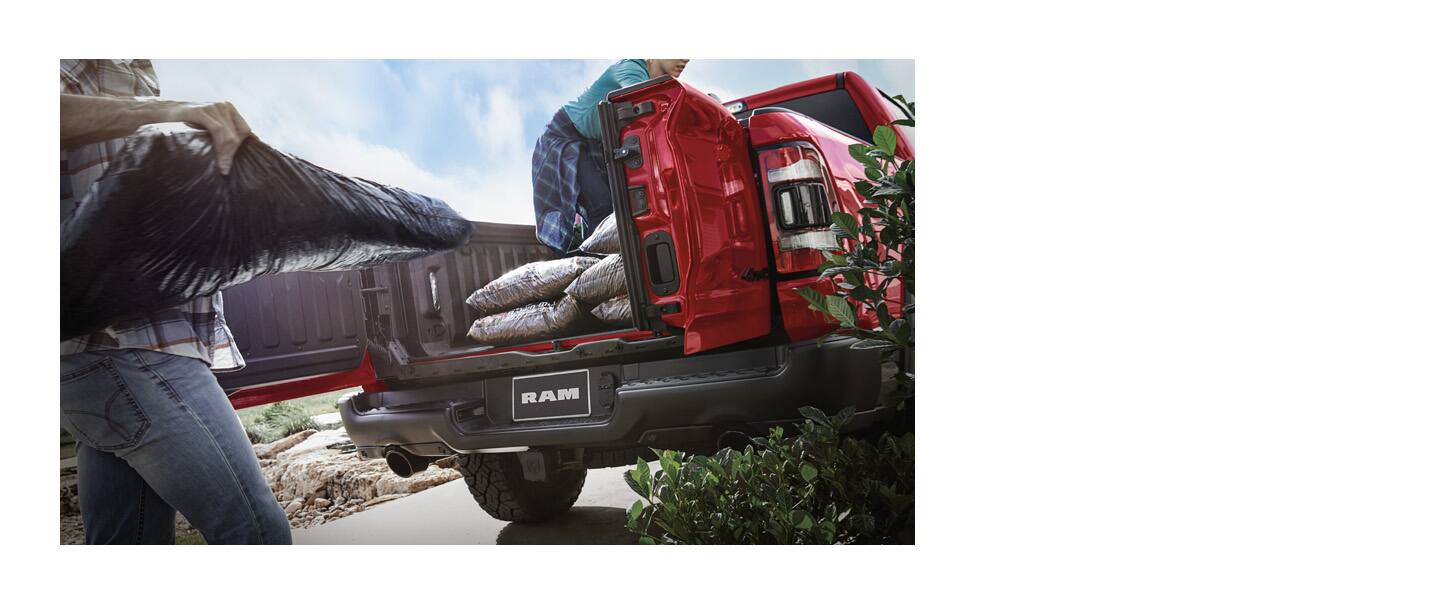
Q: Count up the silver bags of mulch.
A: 5